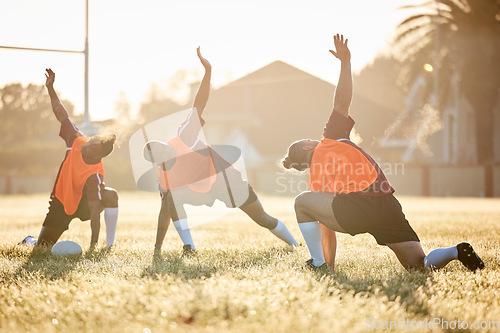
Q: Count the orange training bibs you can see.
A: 3